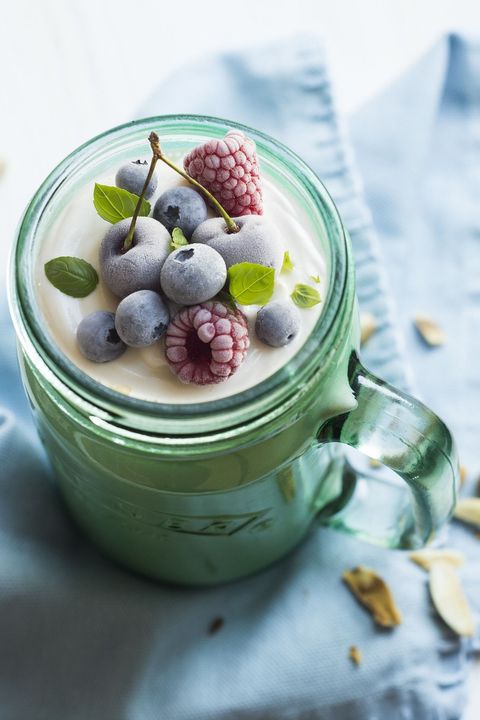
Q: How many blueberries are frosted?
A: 6